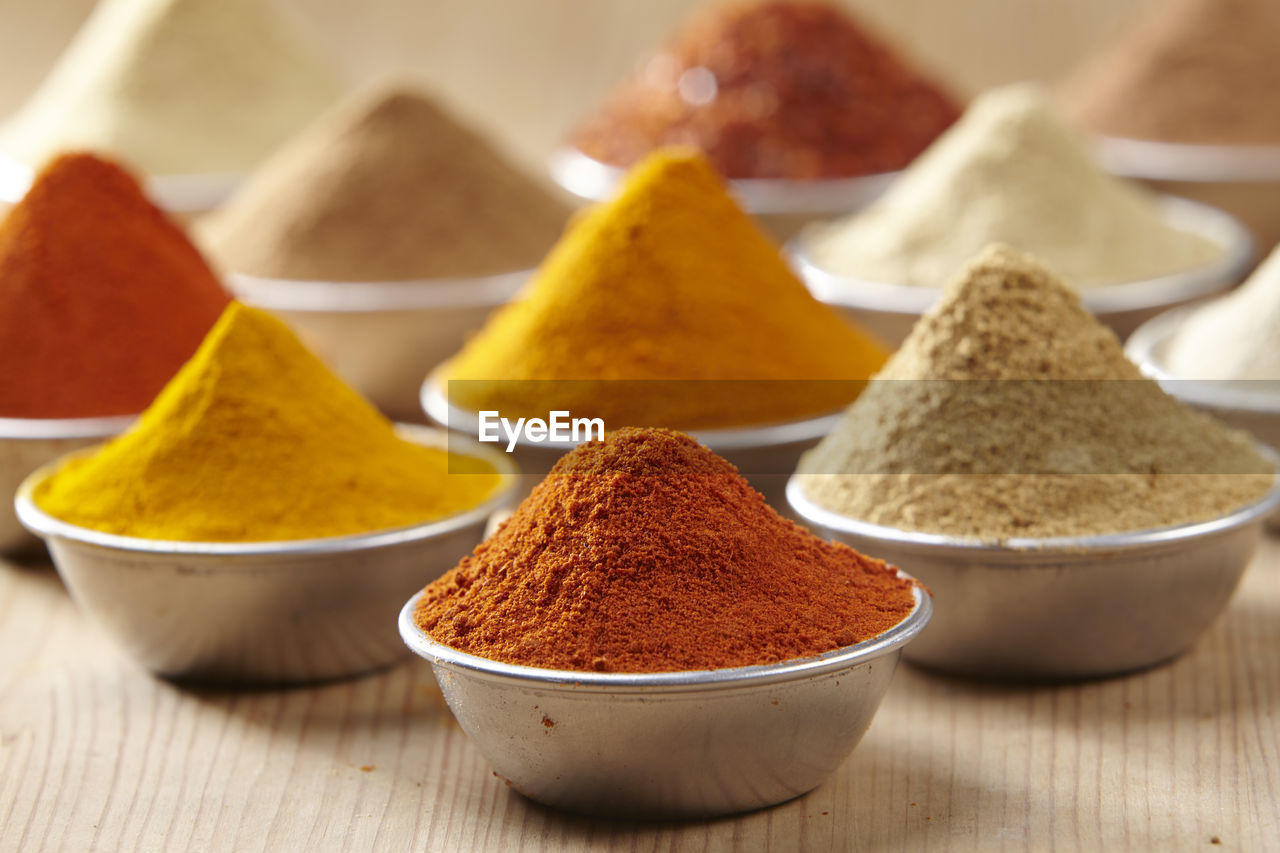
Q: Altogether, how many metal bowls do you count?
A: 11